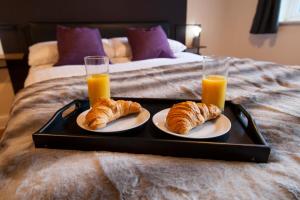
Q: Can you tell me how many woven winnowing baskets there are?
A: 0